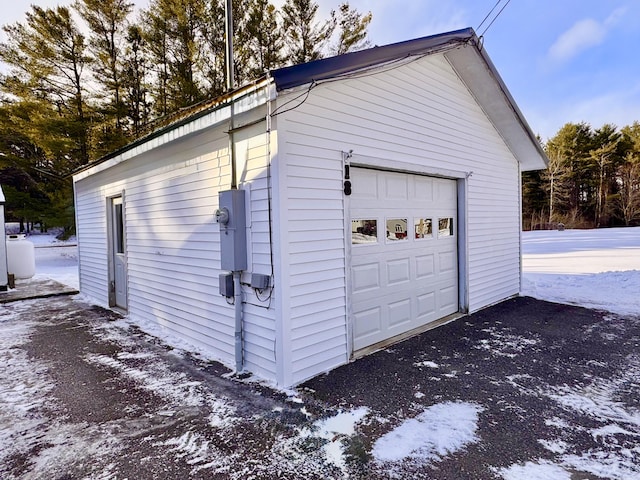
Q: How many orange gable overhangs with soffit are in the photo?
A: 0